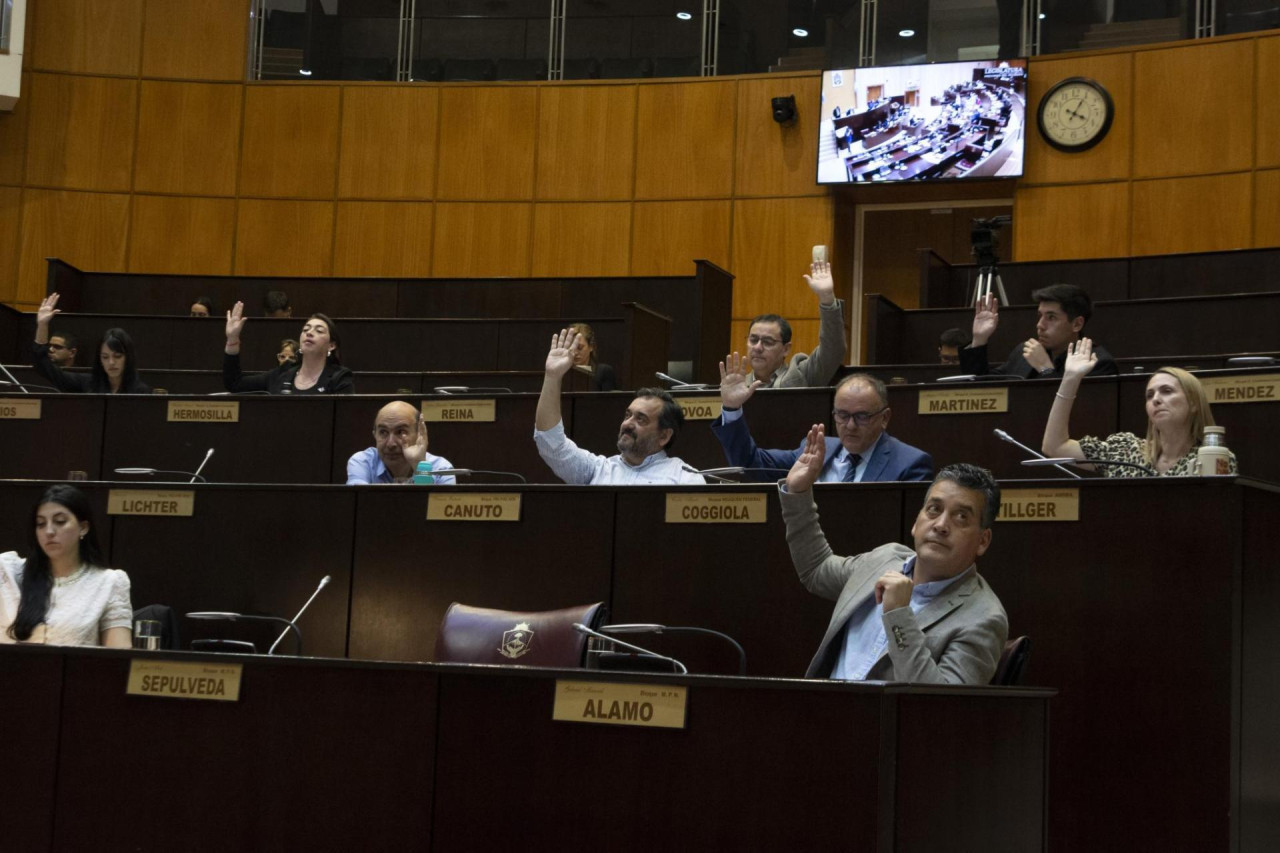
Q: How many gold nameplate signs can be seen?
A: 12